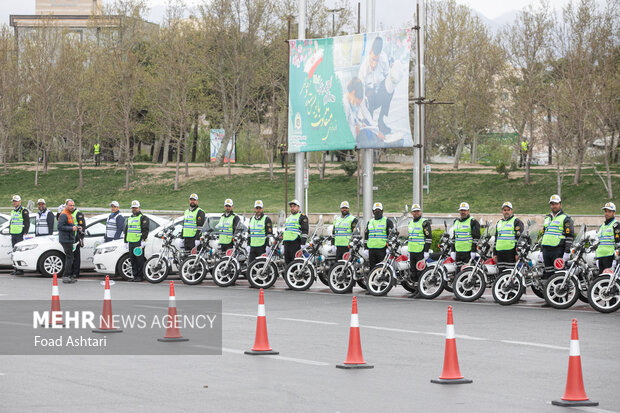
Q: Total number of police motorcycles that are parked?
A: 12